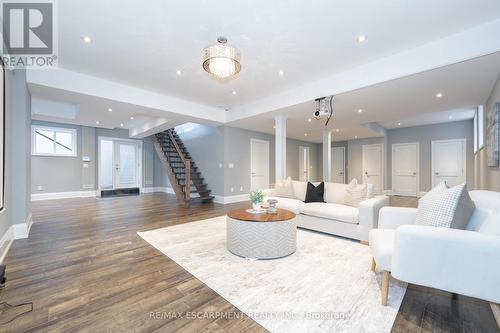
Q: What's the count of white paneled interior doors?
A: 6